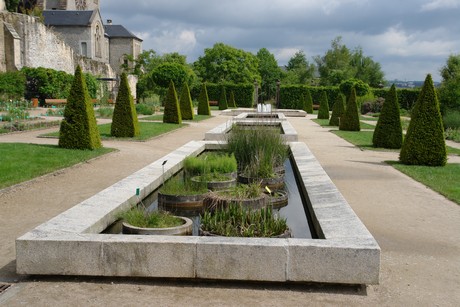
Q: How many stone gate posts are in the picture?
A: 2